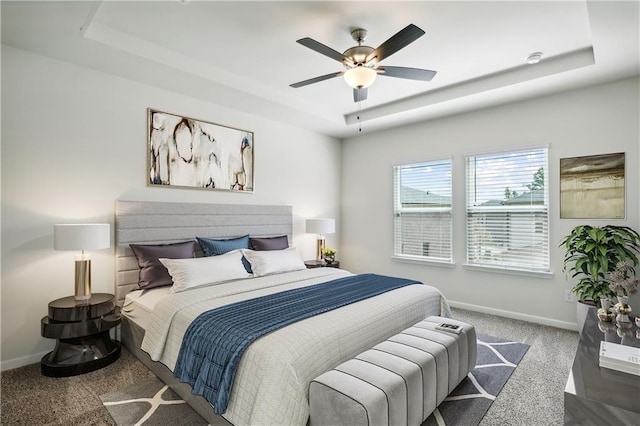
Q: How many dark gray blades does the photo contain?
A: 5